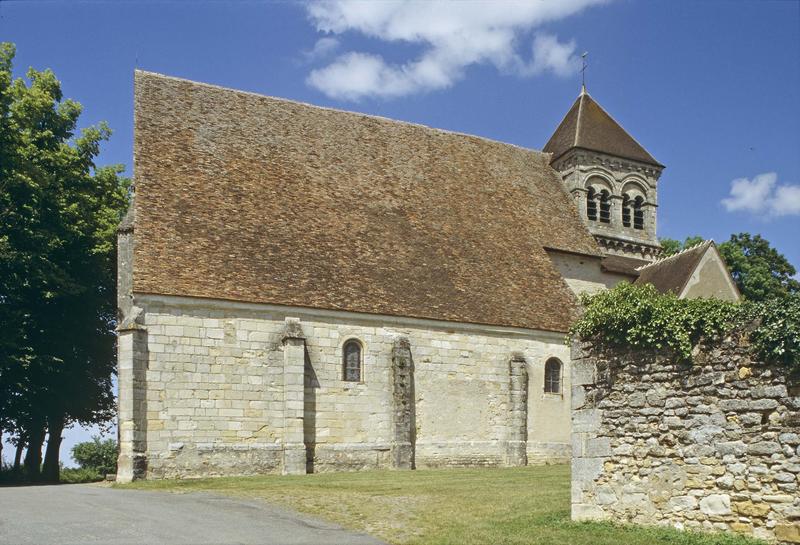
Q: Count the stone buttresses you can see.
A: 4